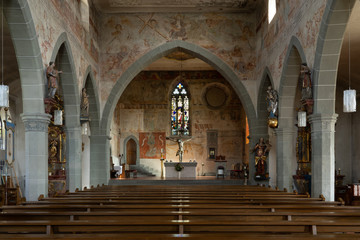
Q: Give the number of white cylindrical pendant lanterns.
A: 4